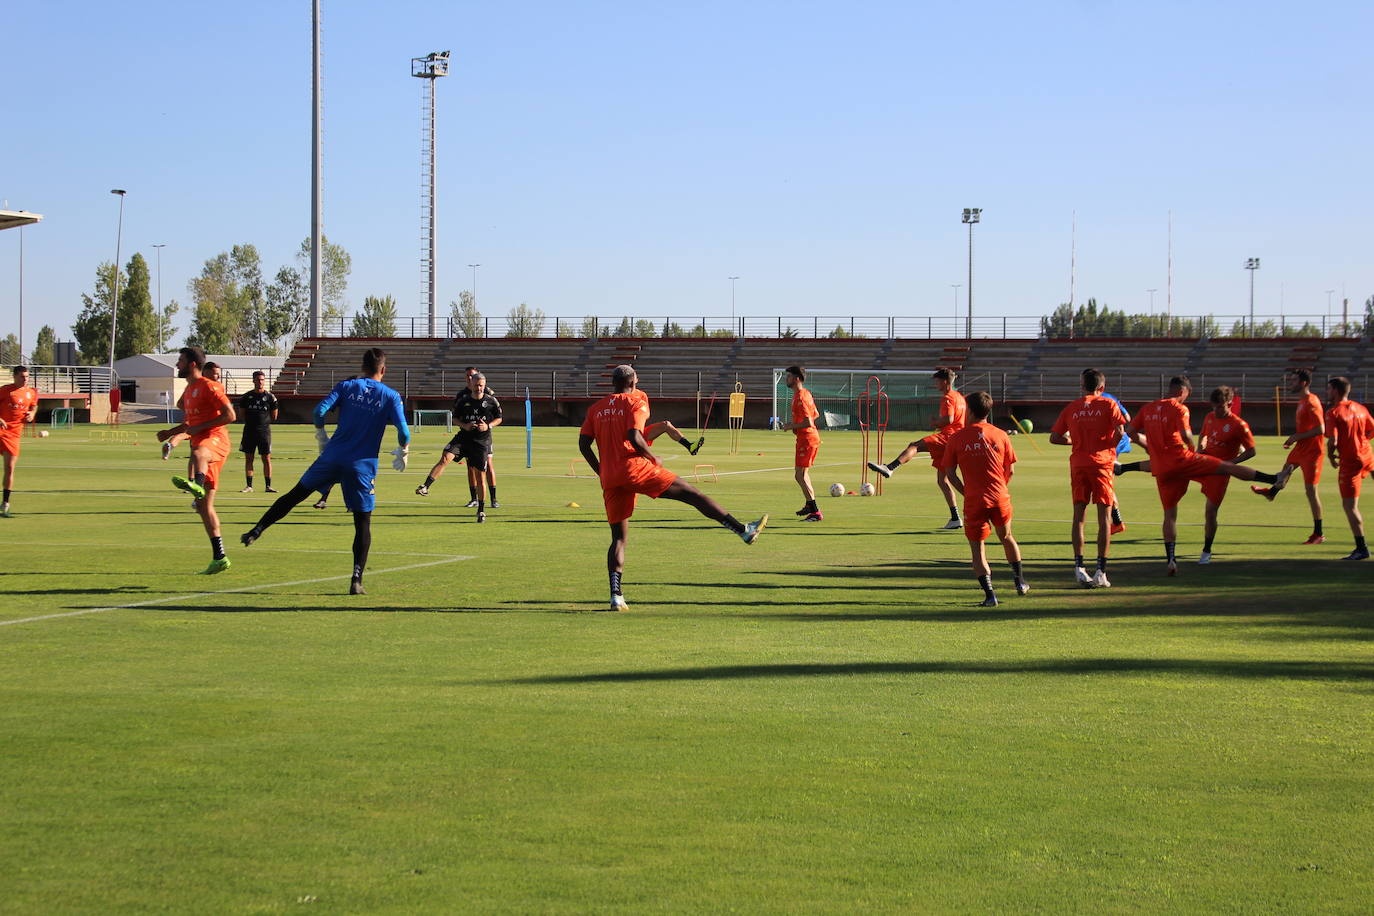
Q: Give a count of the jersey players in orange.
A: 13